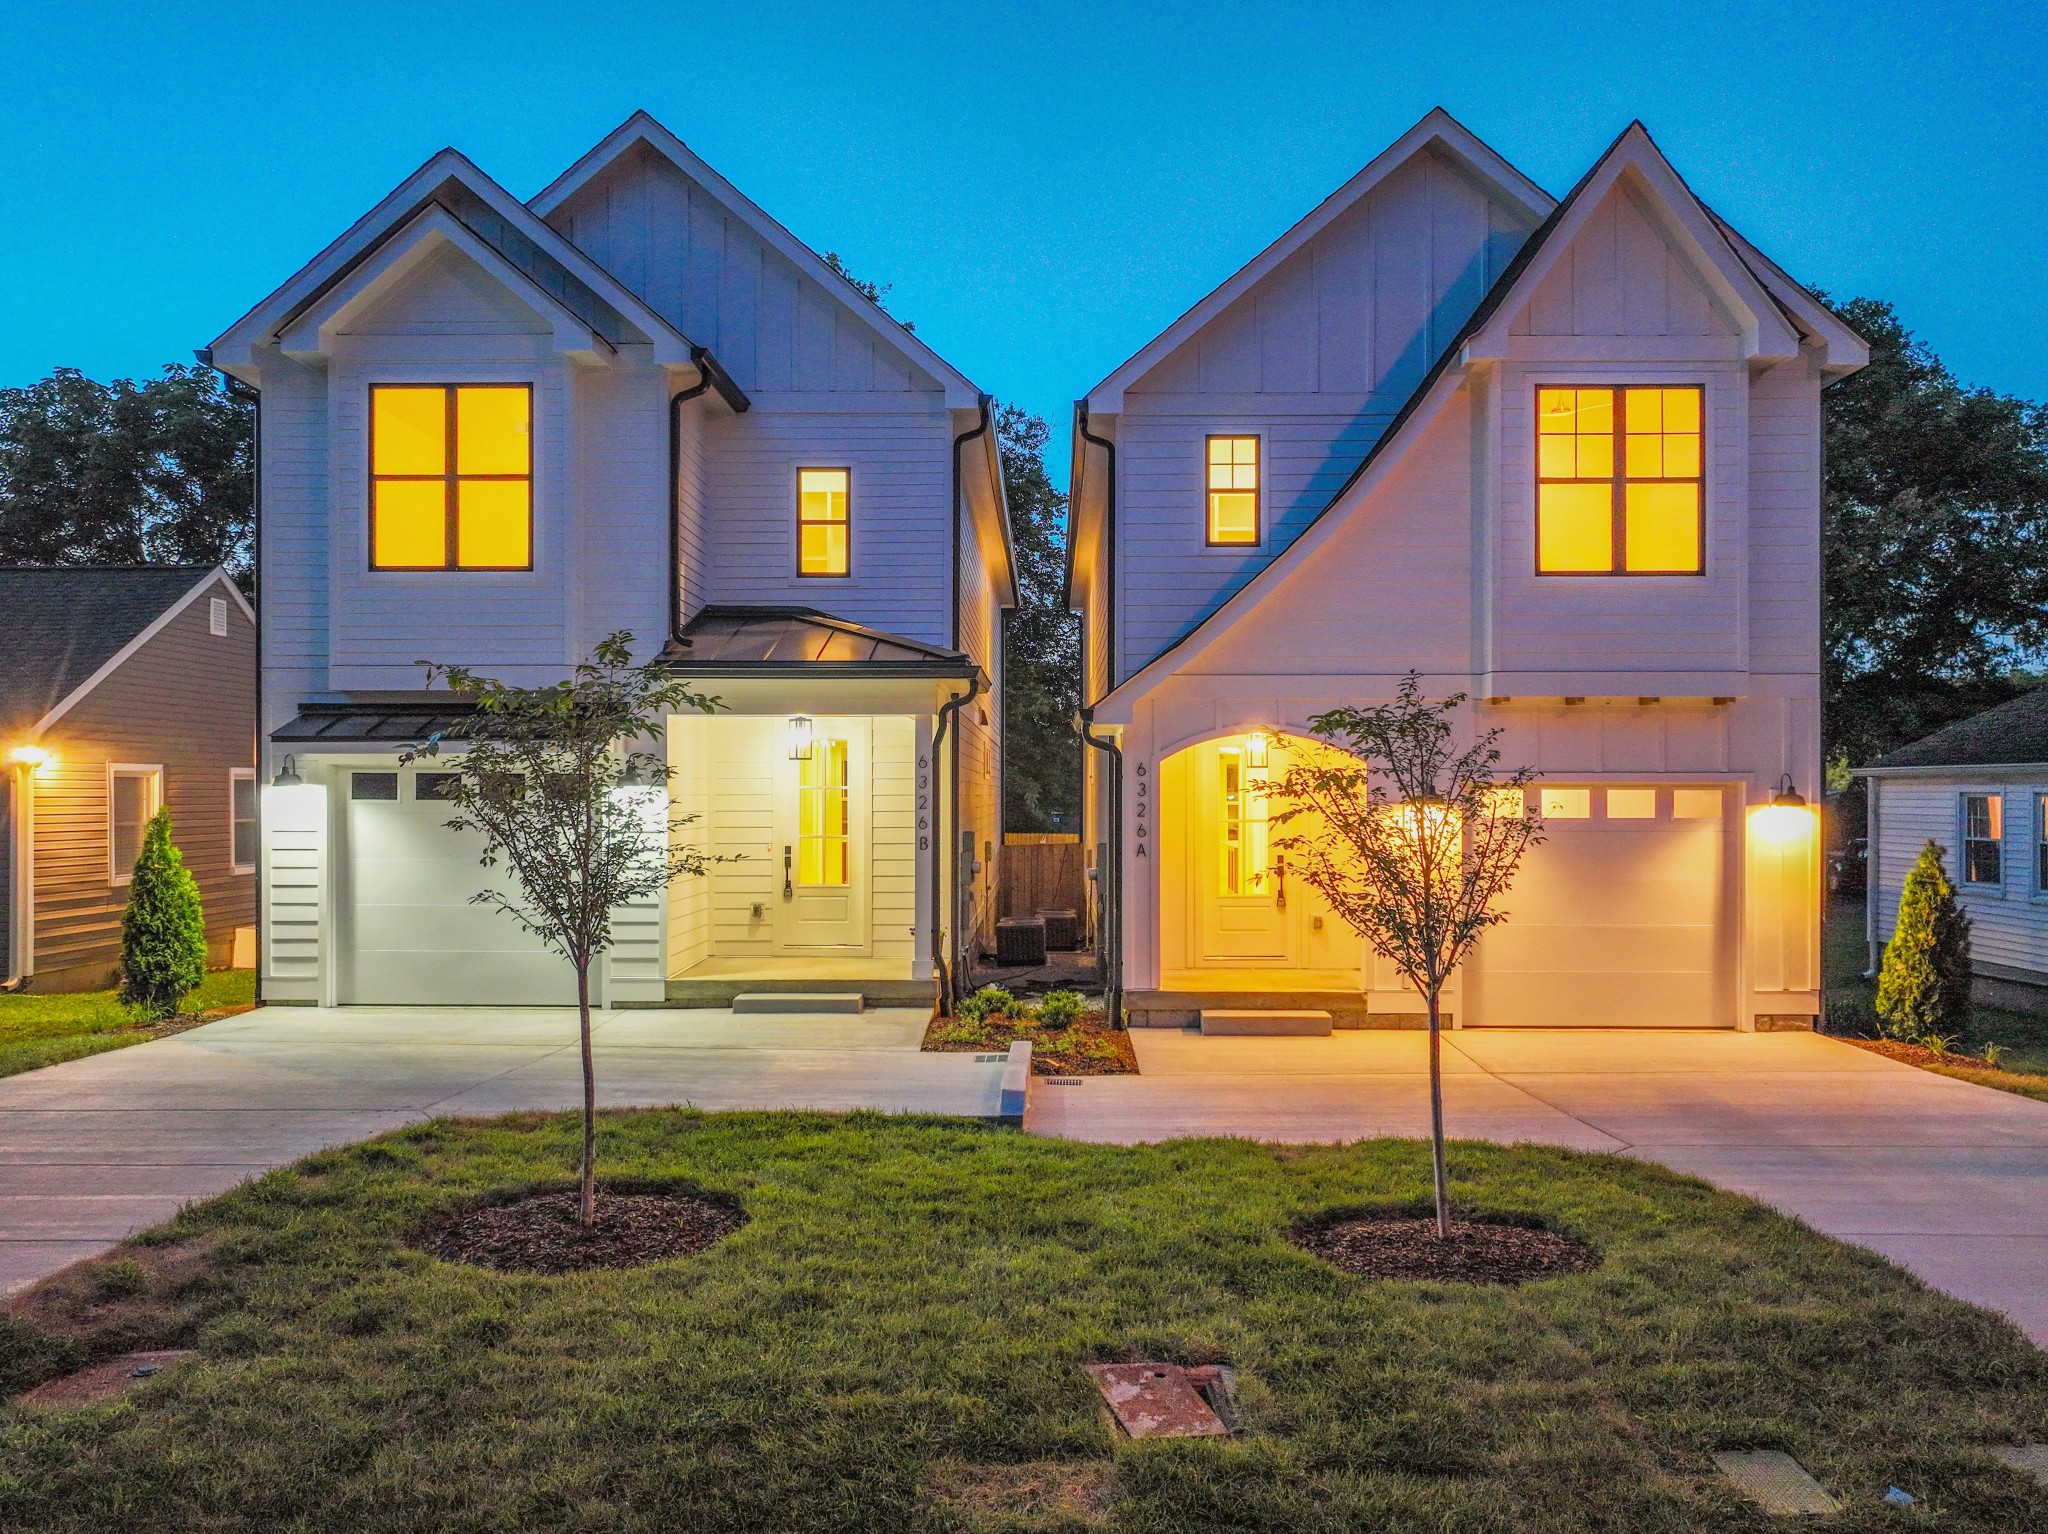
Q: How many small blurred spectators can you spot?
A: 0